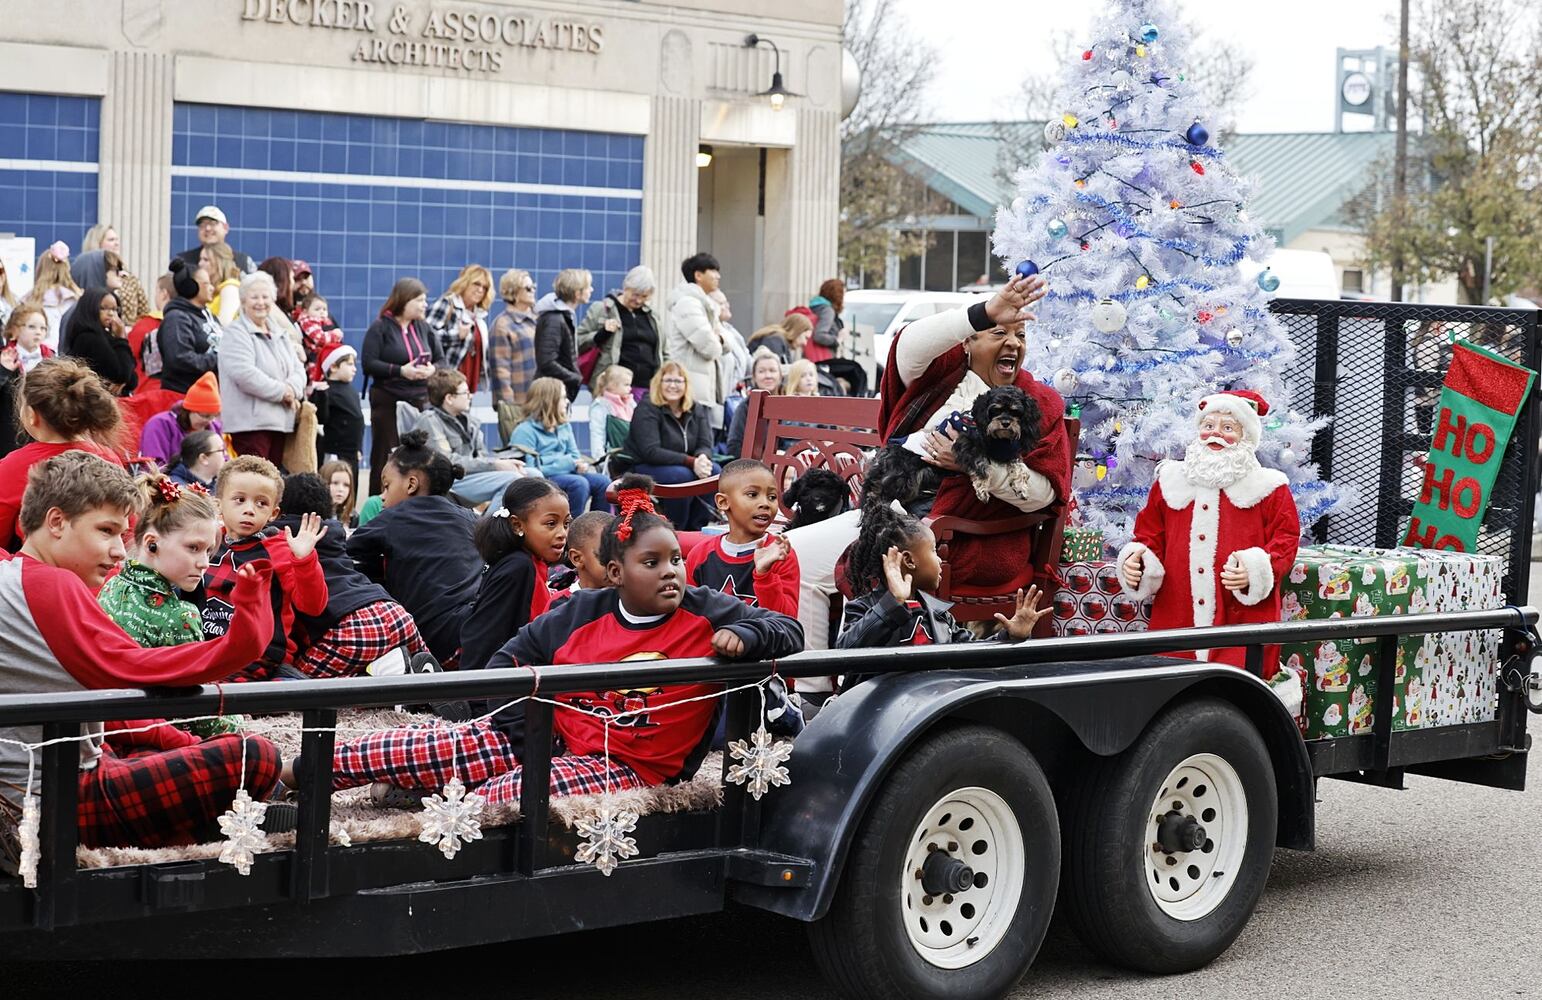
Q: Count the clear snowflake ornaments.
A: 5